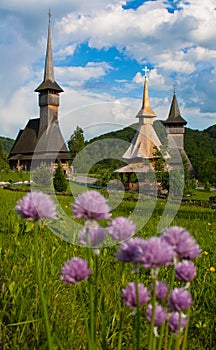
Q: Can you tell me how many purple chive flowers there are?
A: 14